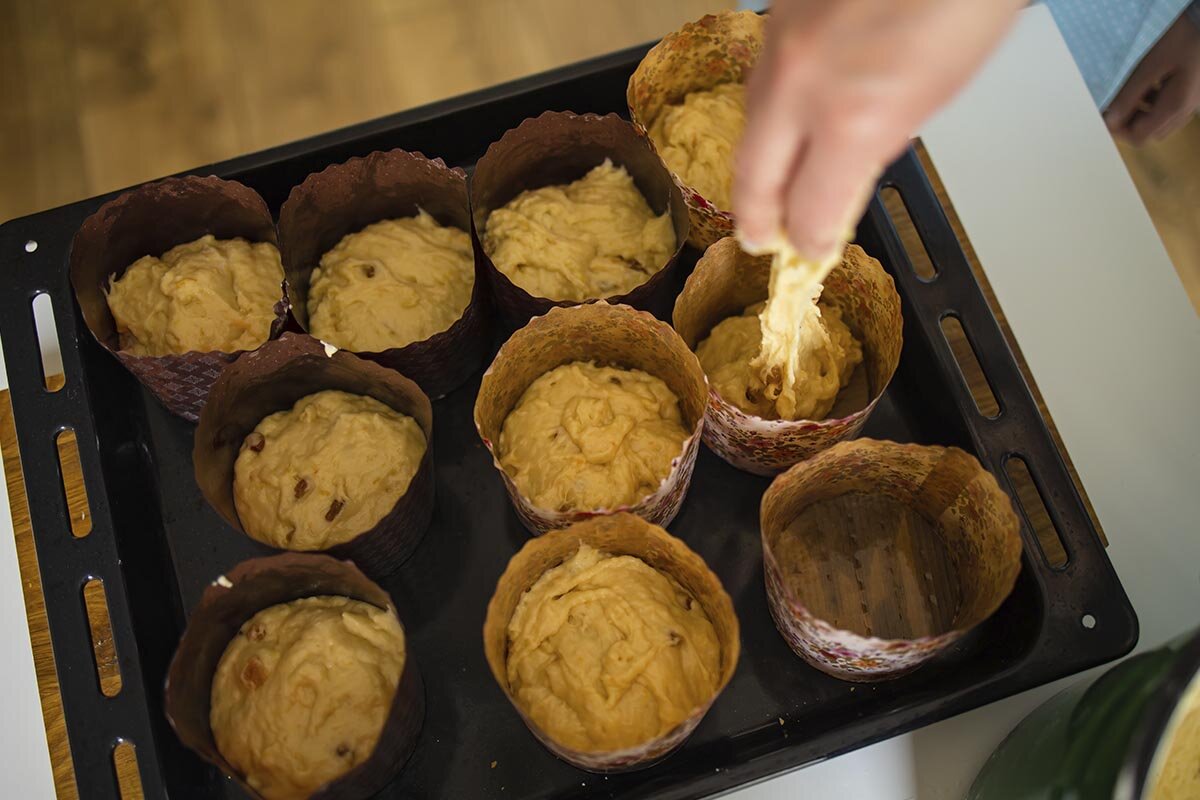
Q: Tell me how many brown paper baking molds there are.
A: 5